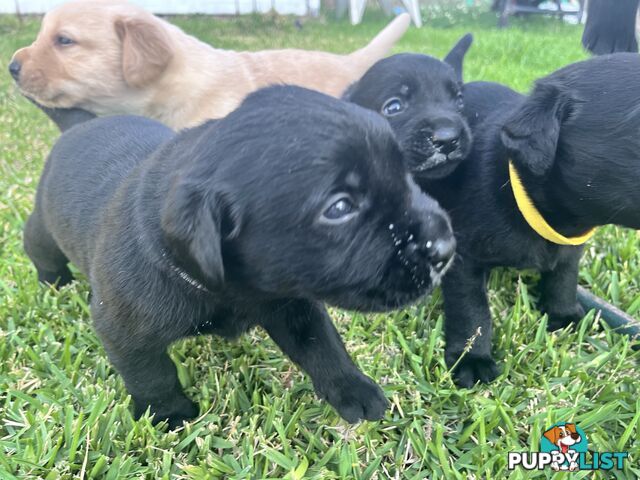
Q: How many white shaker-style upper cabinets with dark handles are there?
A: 0